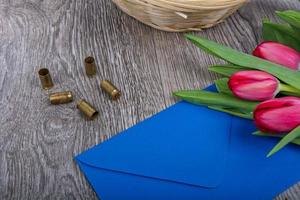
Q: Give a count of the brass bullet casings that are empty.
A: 5